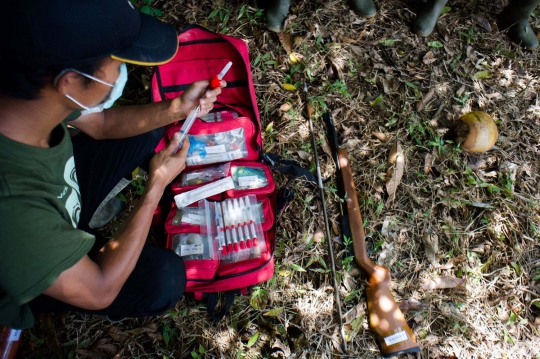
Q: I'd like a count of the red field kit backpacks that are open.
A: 1